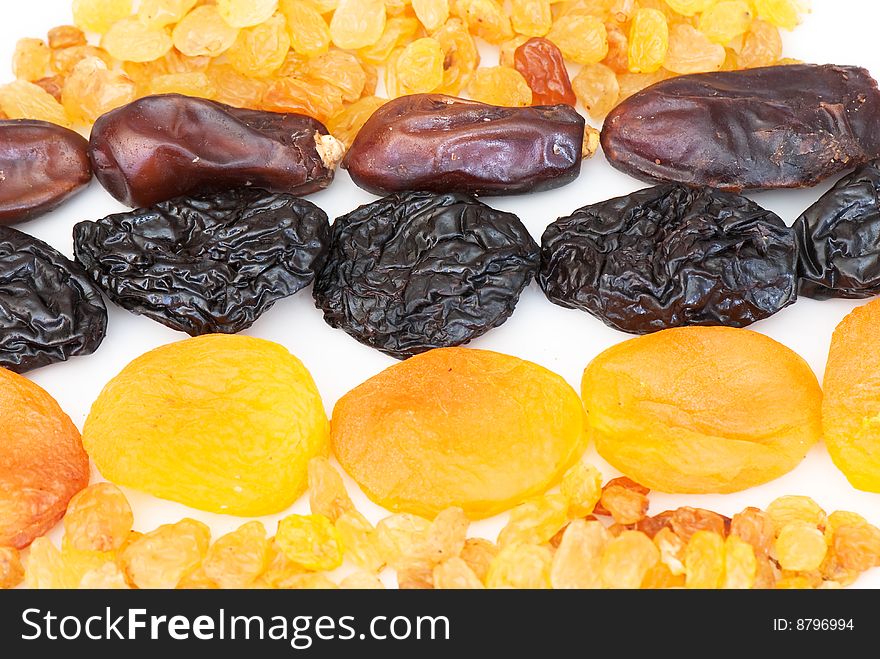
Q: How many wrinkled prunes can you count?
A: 5